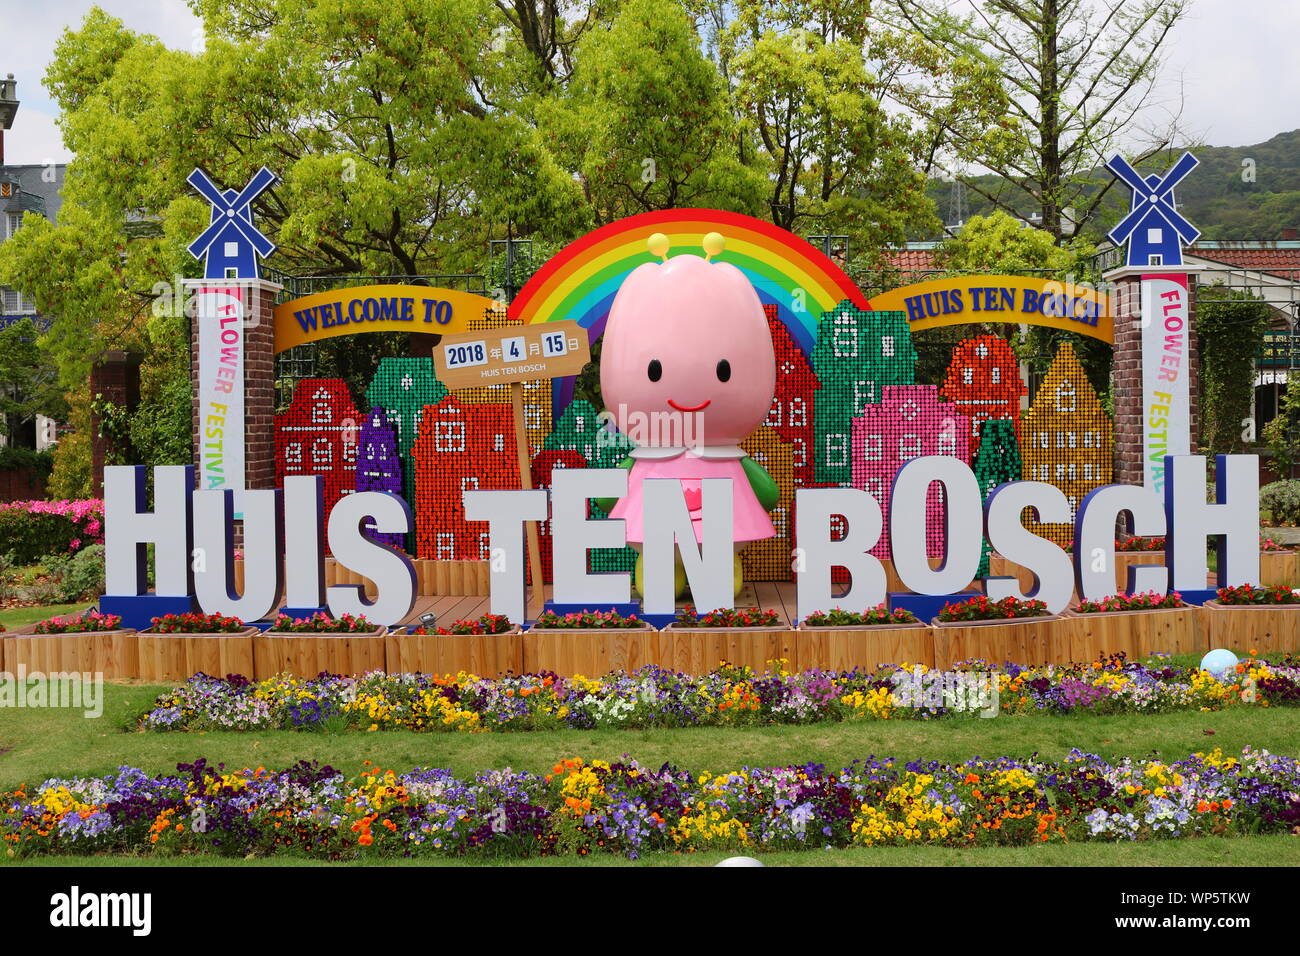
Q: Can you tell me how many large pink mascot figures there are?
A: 1